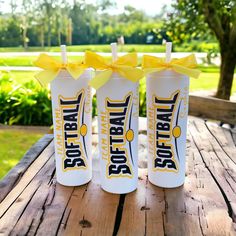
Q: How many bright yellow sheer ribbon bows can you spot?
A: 3